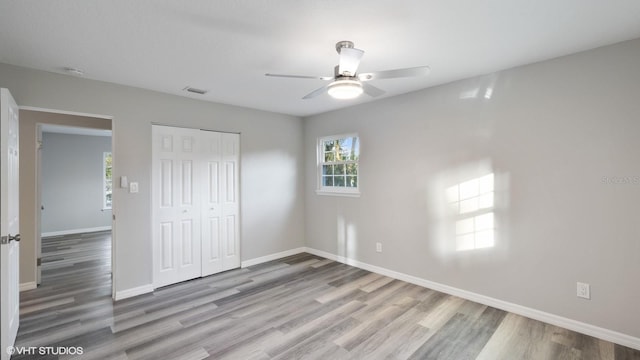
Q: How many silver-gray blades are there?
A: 5